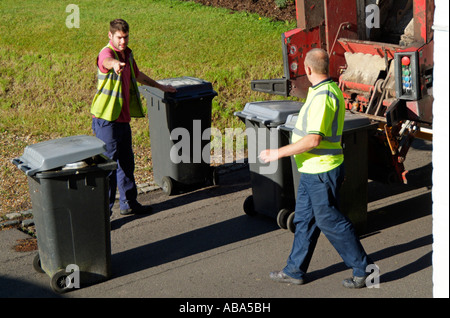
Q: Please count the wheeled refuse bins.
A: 4